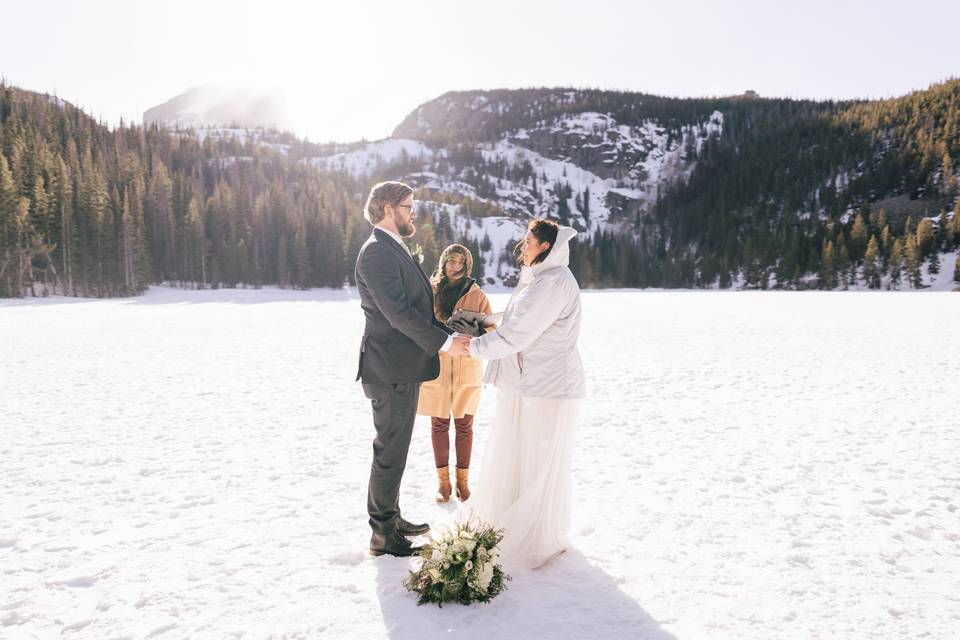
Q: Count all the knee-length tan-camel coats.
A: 1